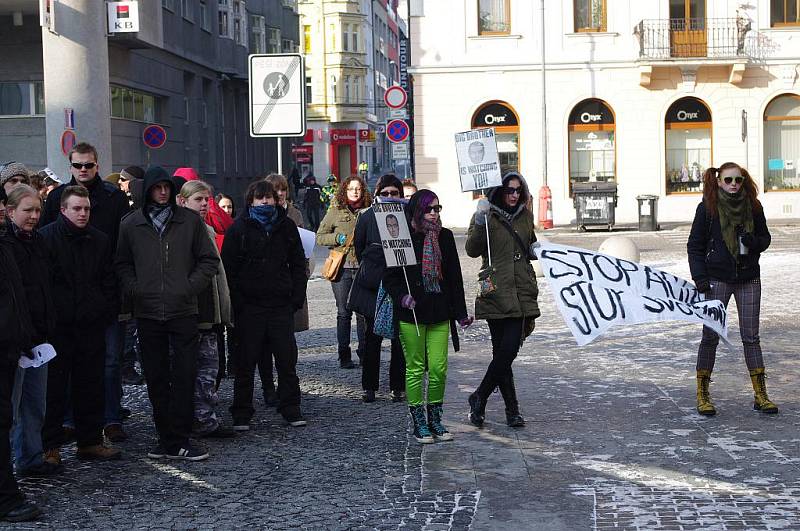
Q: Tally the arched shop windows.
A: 4